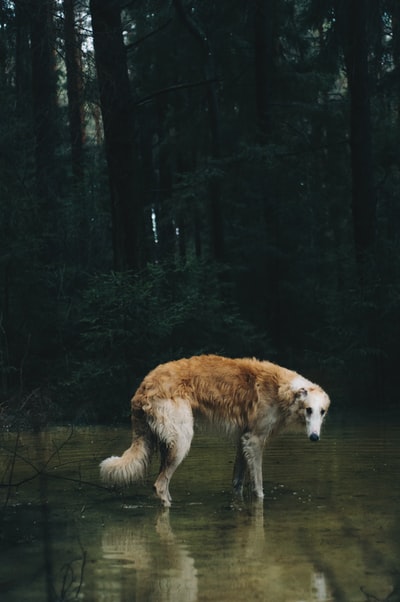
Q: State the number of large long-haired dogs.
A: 1